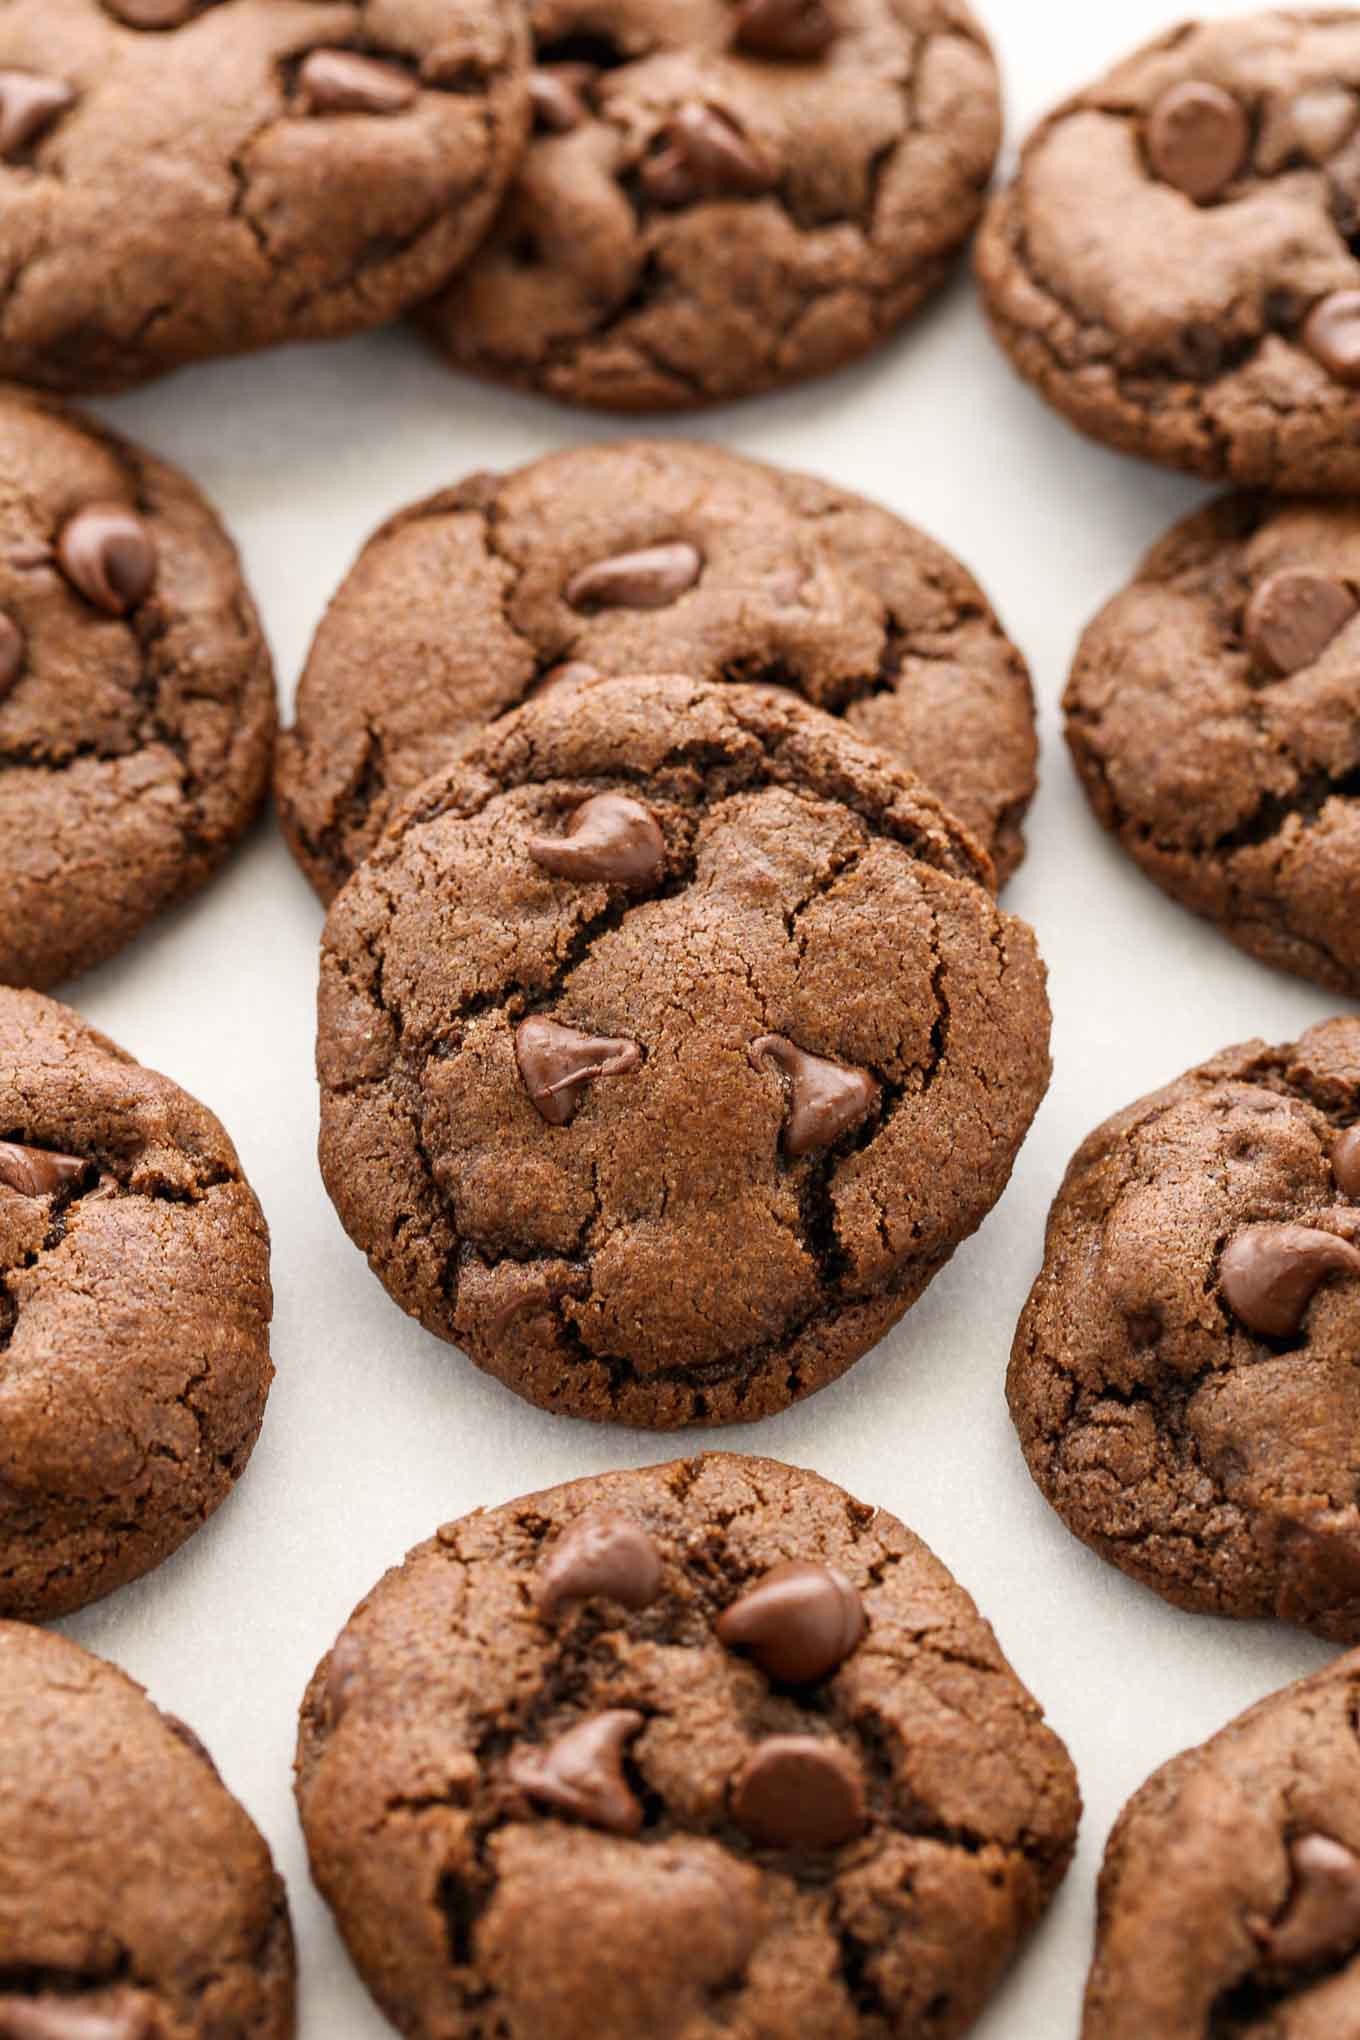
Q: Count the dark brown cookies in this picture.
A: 12